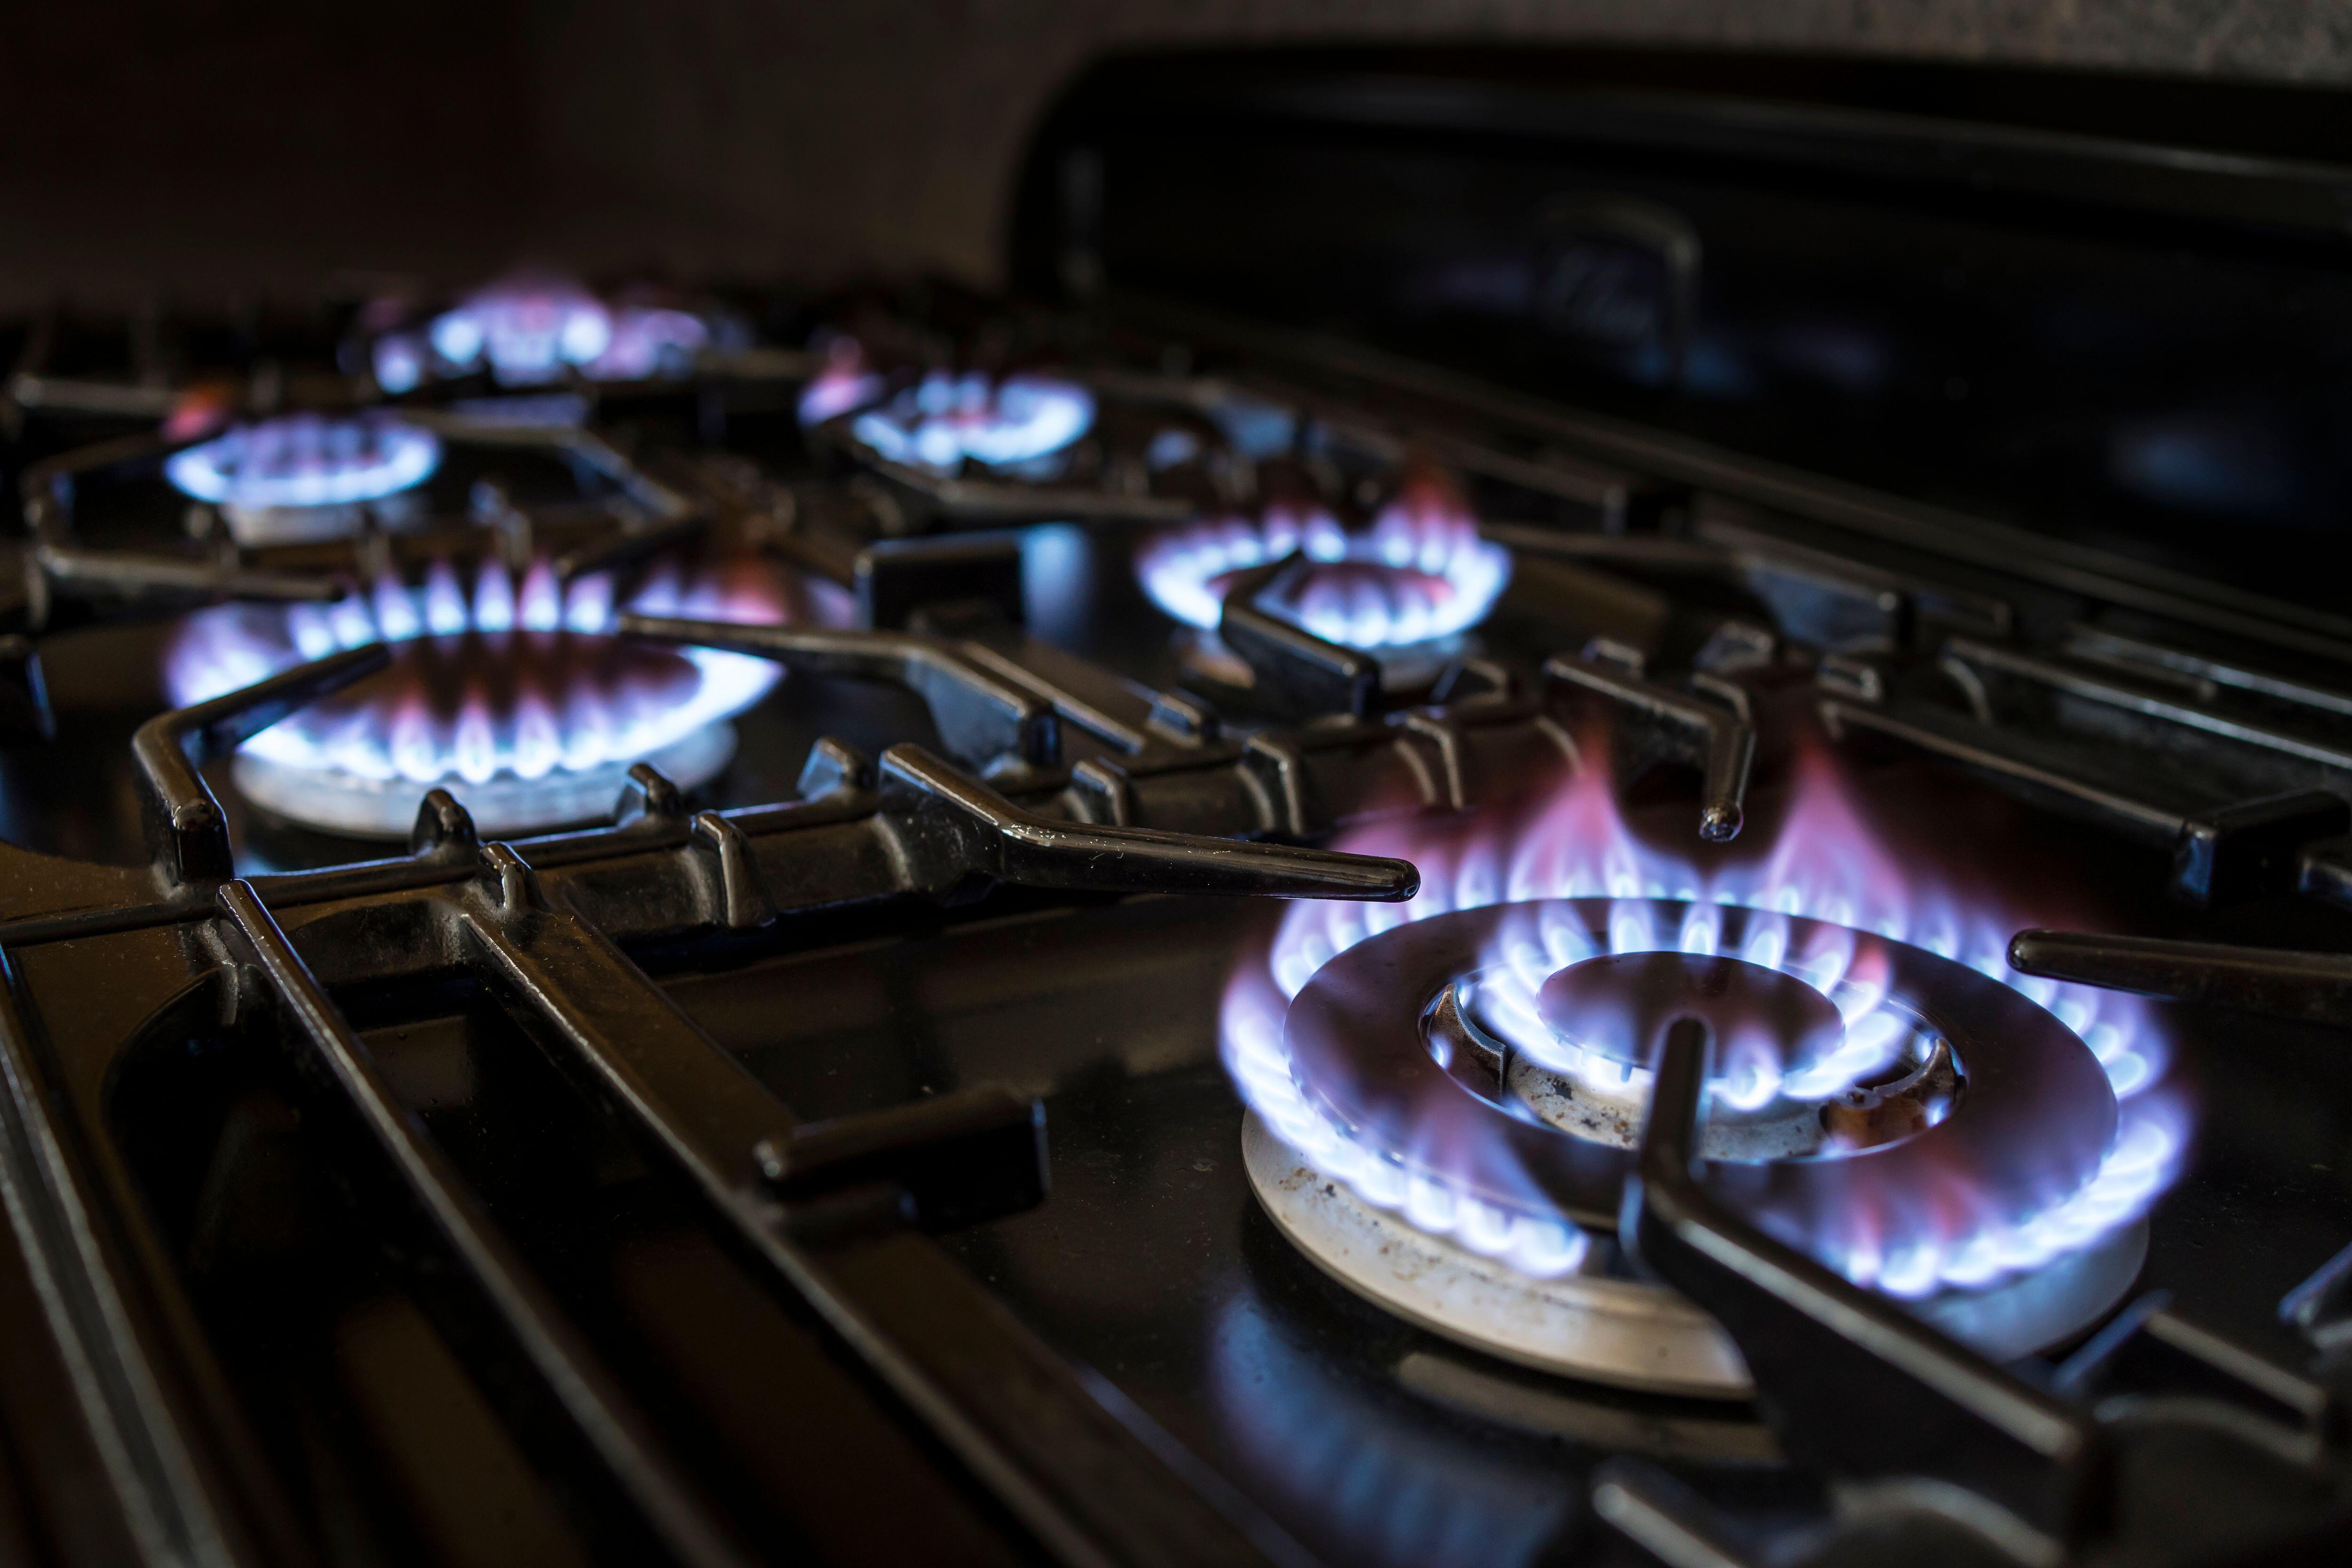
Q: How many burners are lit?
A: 6